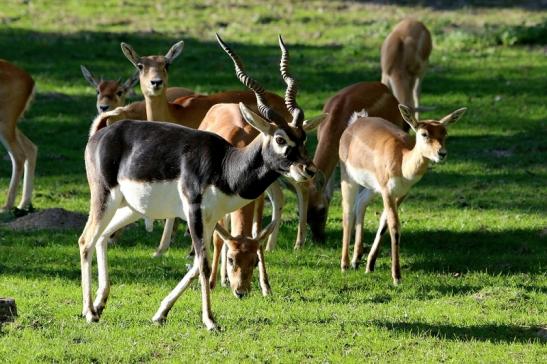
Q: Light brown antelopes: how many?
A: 7